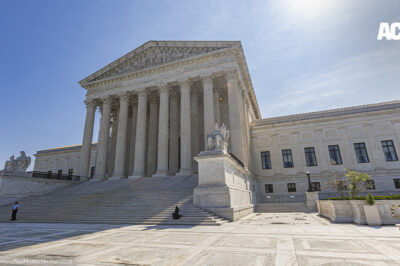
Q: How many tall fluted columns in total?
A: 8